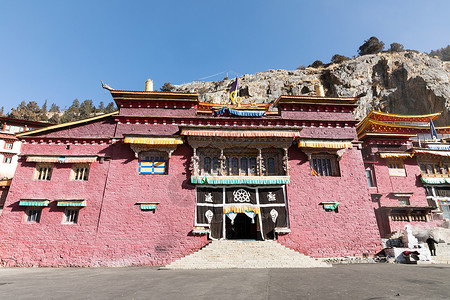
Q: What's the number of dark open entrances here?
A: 1